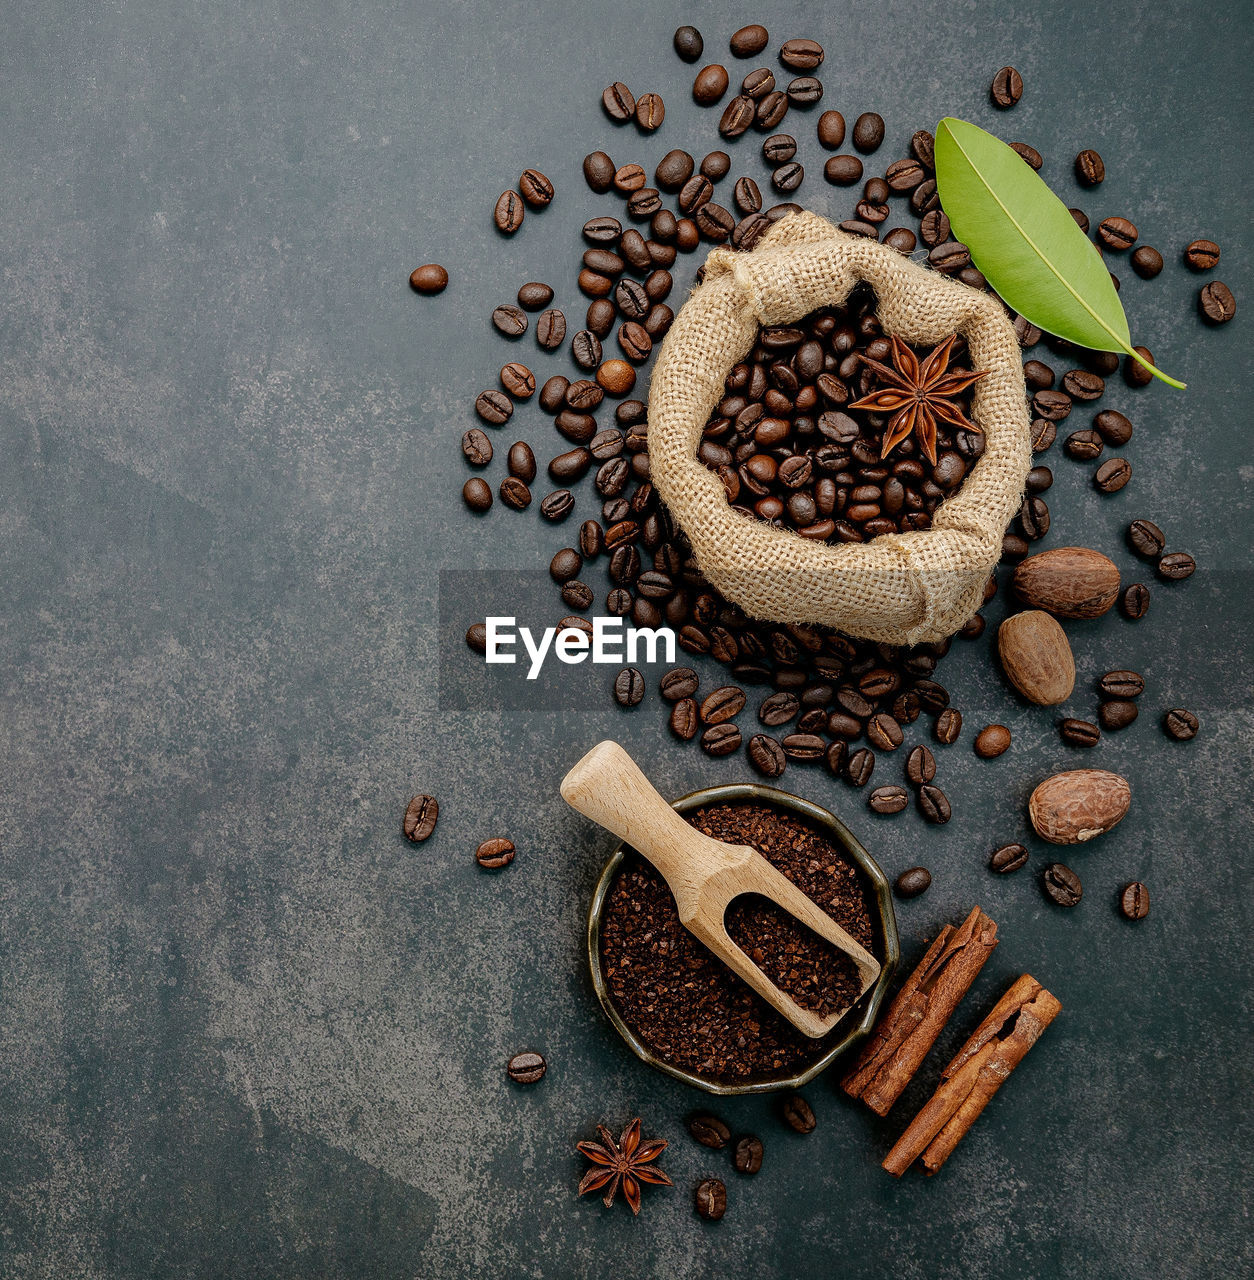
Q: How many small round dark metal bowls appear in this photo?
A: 1